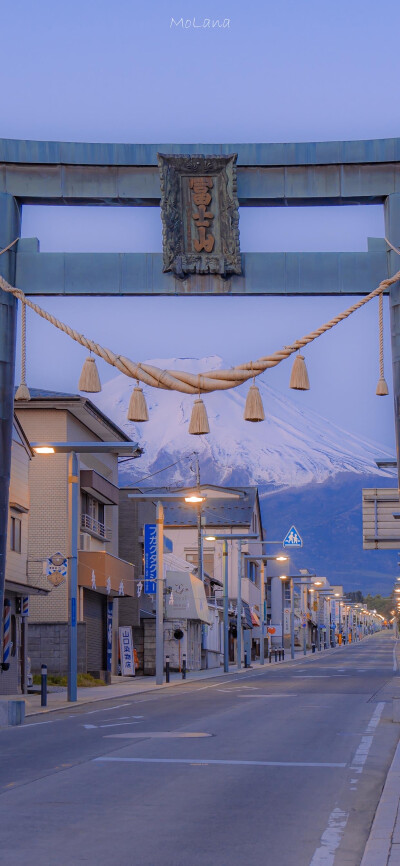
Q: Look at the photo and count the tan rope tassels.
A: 7